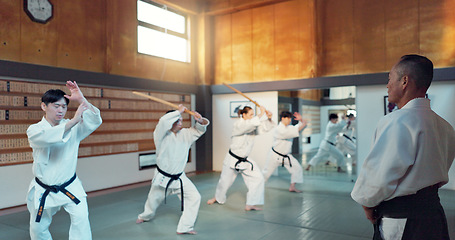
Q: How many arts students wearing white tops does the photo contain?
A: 4